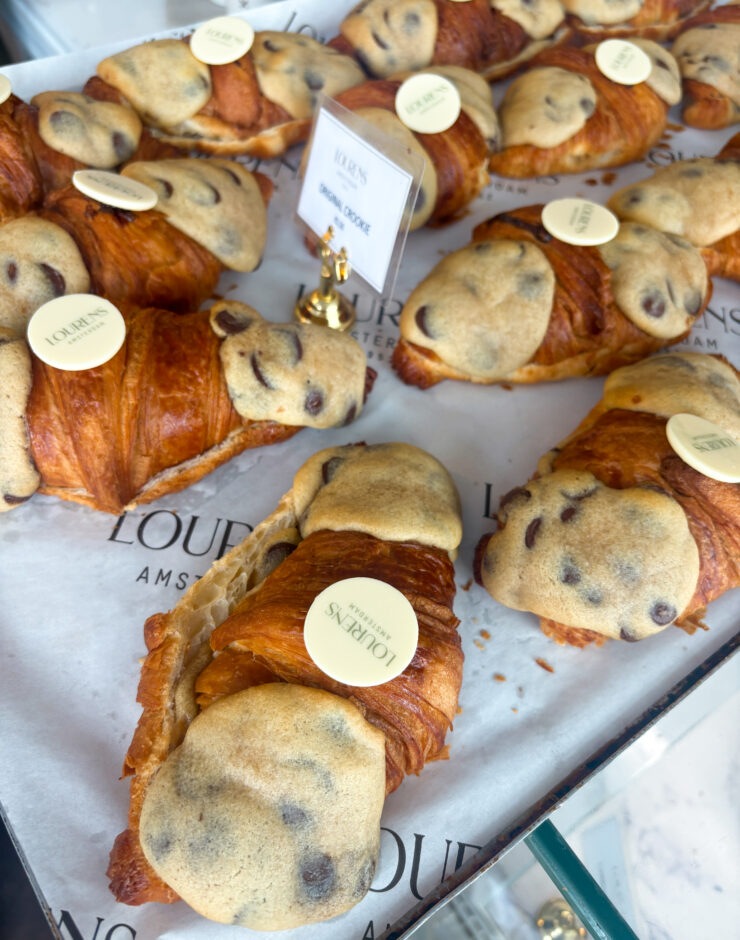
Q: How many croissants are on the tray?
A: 13